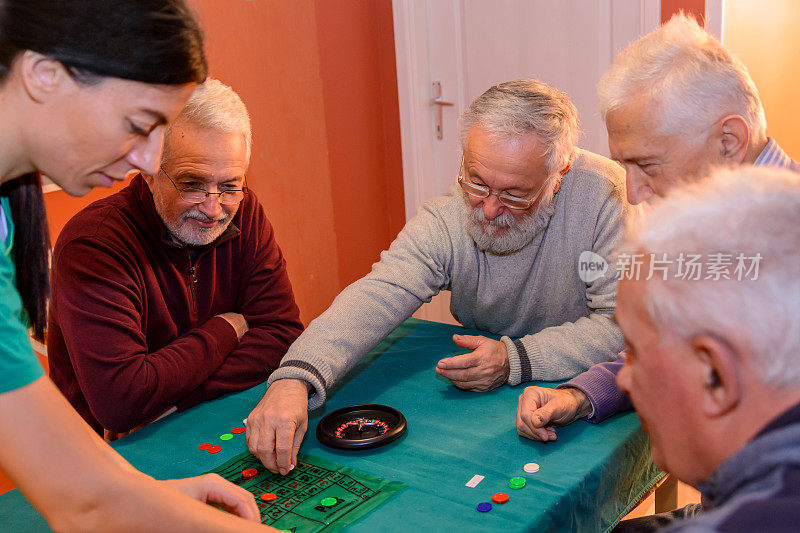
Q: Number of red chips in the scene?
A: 6